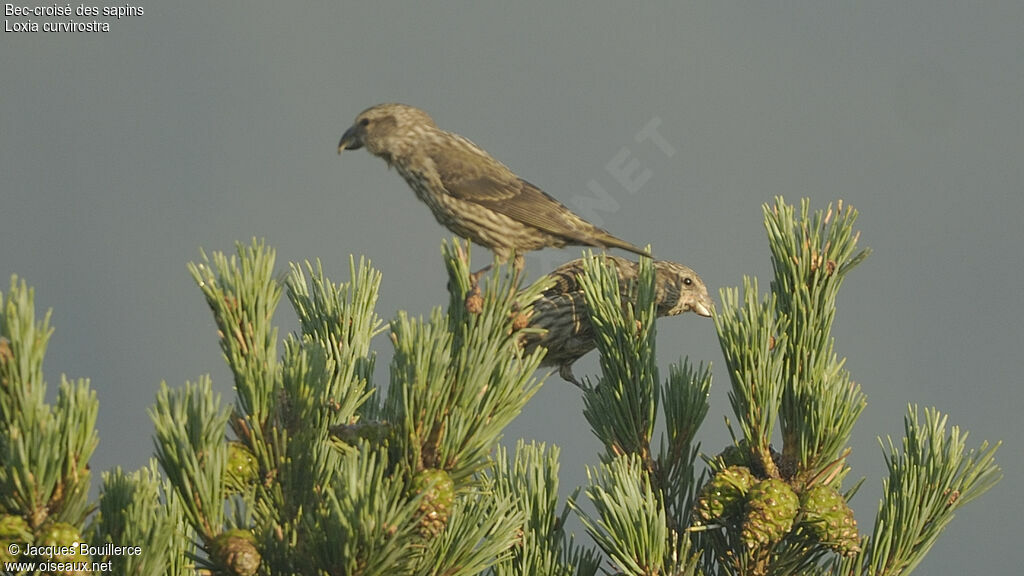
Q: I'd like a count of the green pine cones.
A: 8